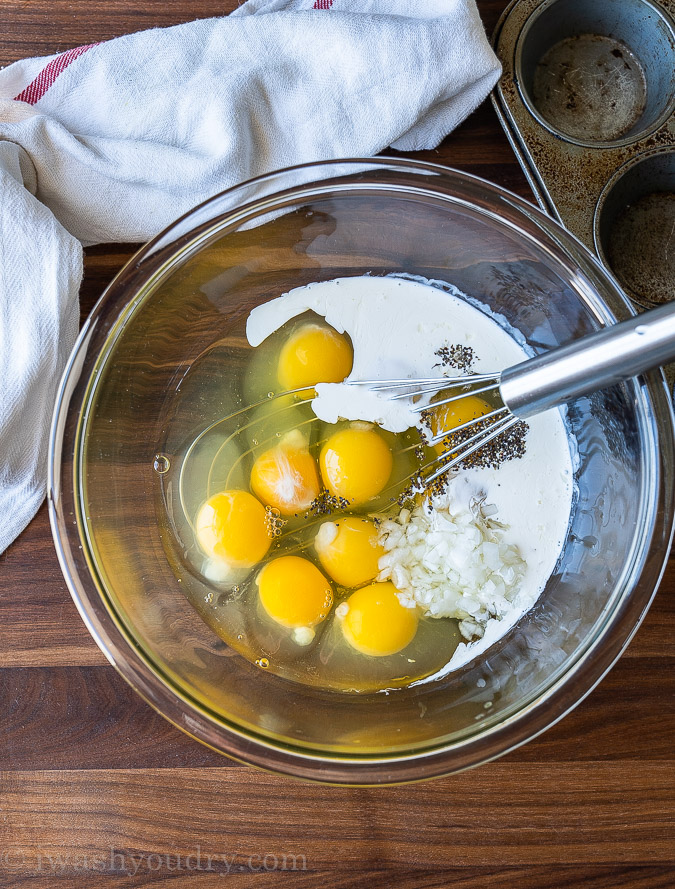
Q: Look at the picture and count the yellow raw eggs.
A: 8